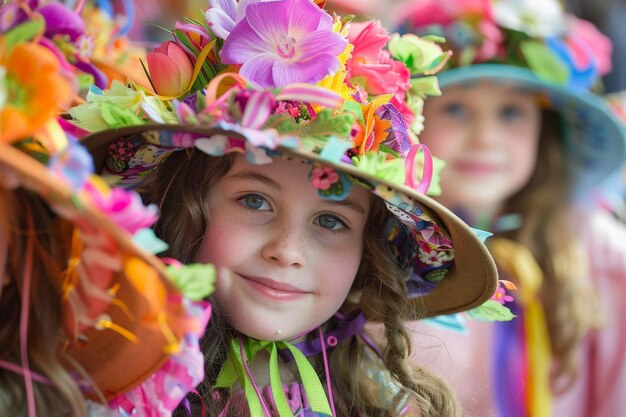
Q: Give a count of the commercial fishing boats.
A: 0